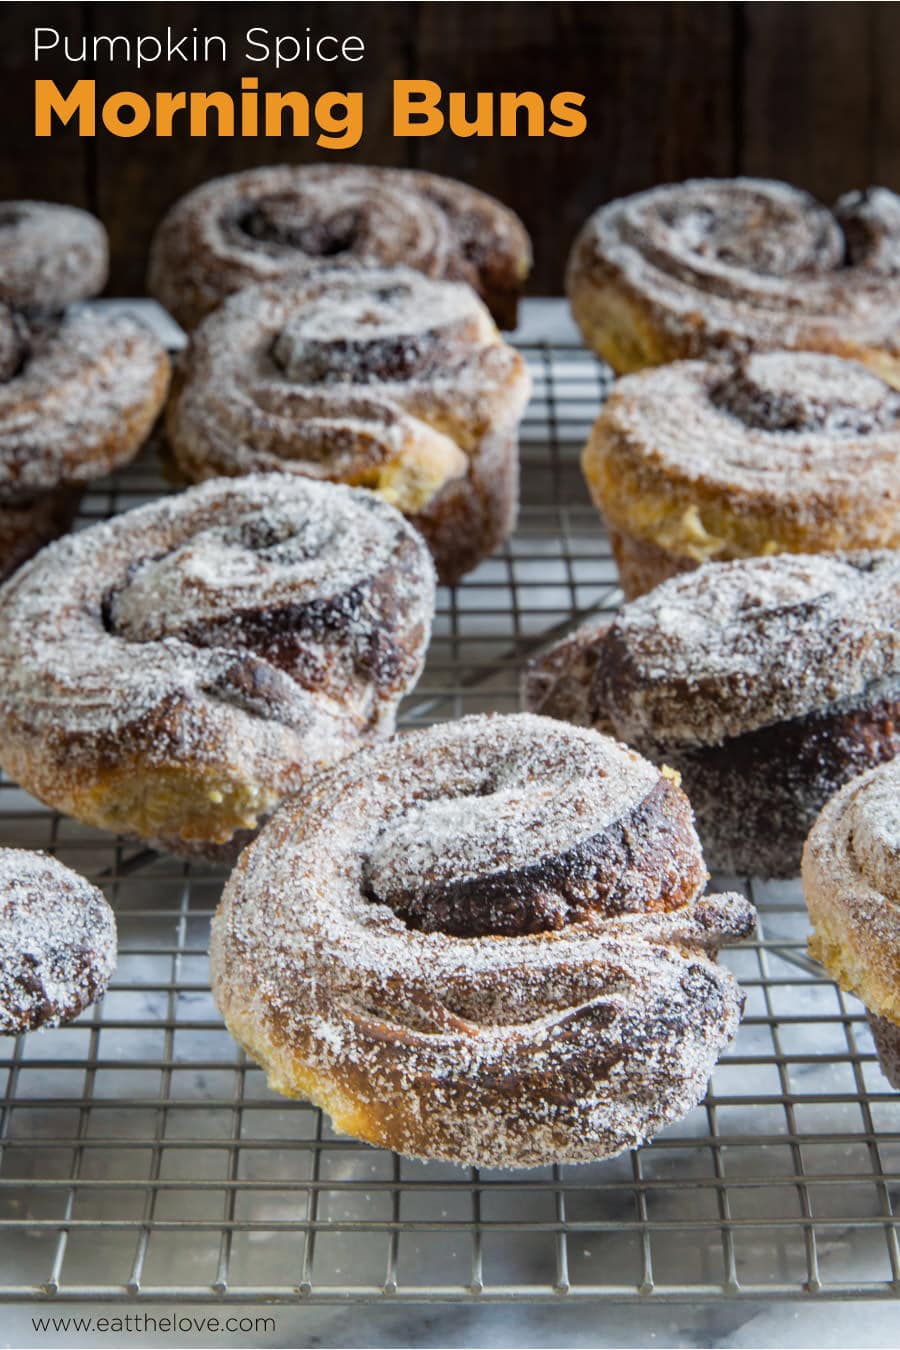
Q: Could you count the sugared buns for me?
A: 11